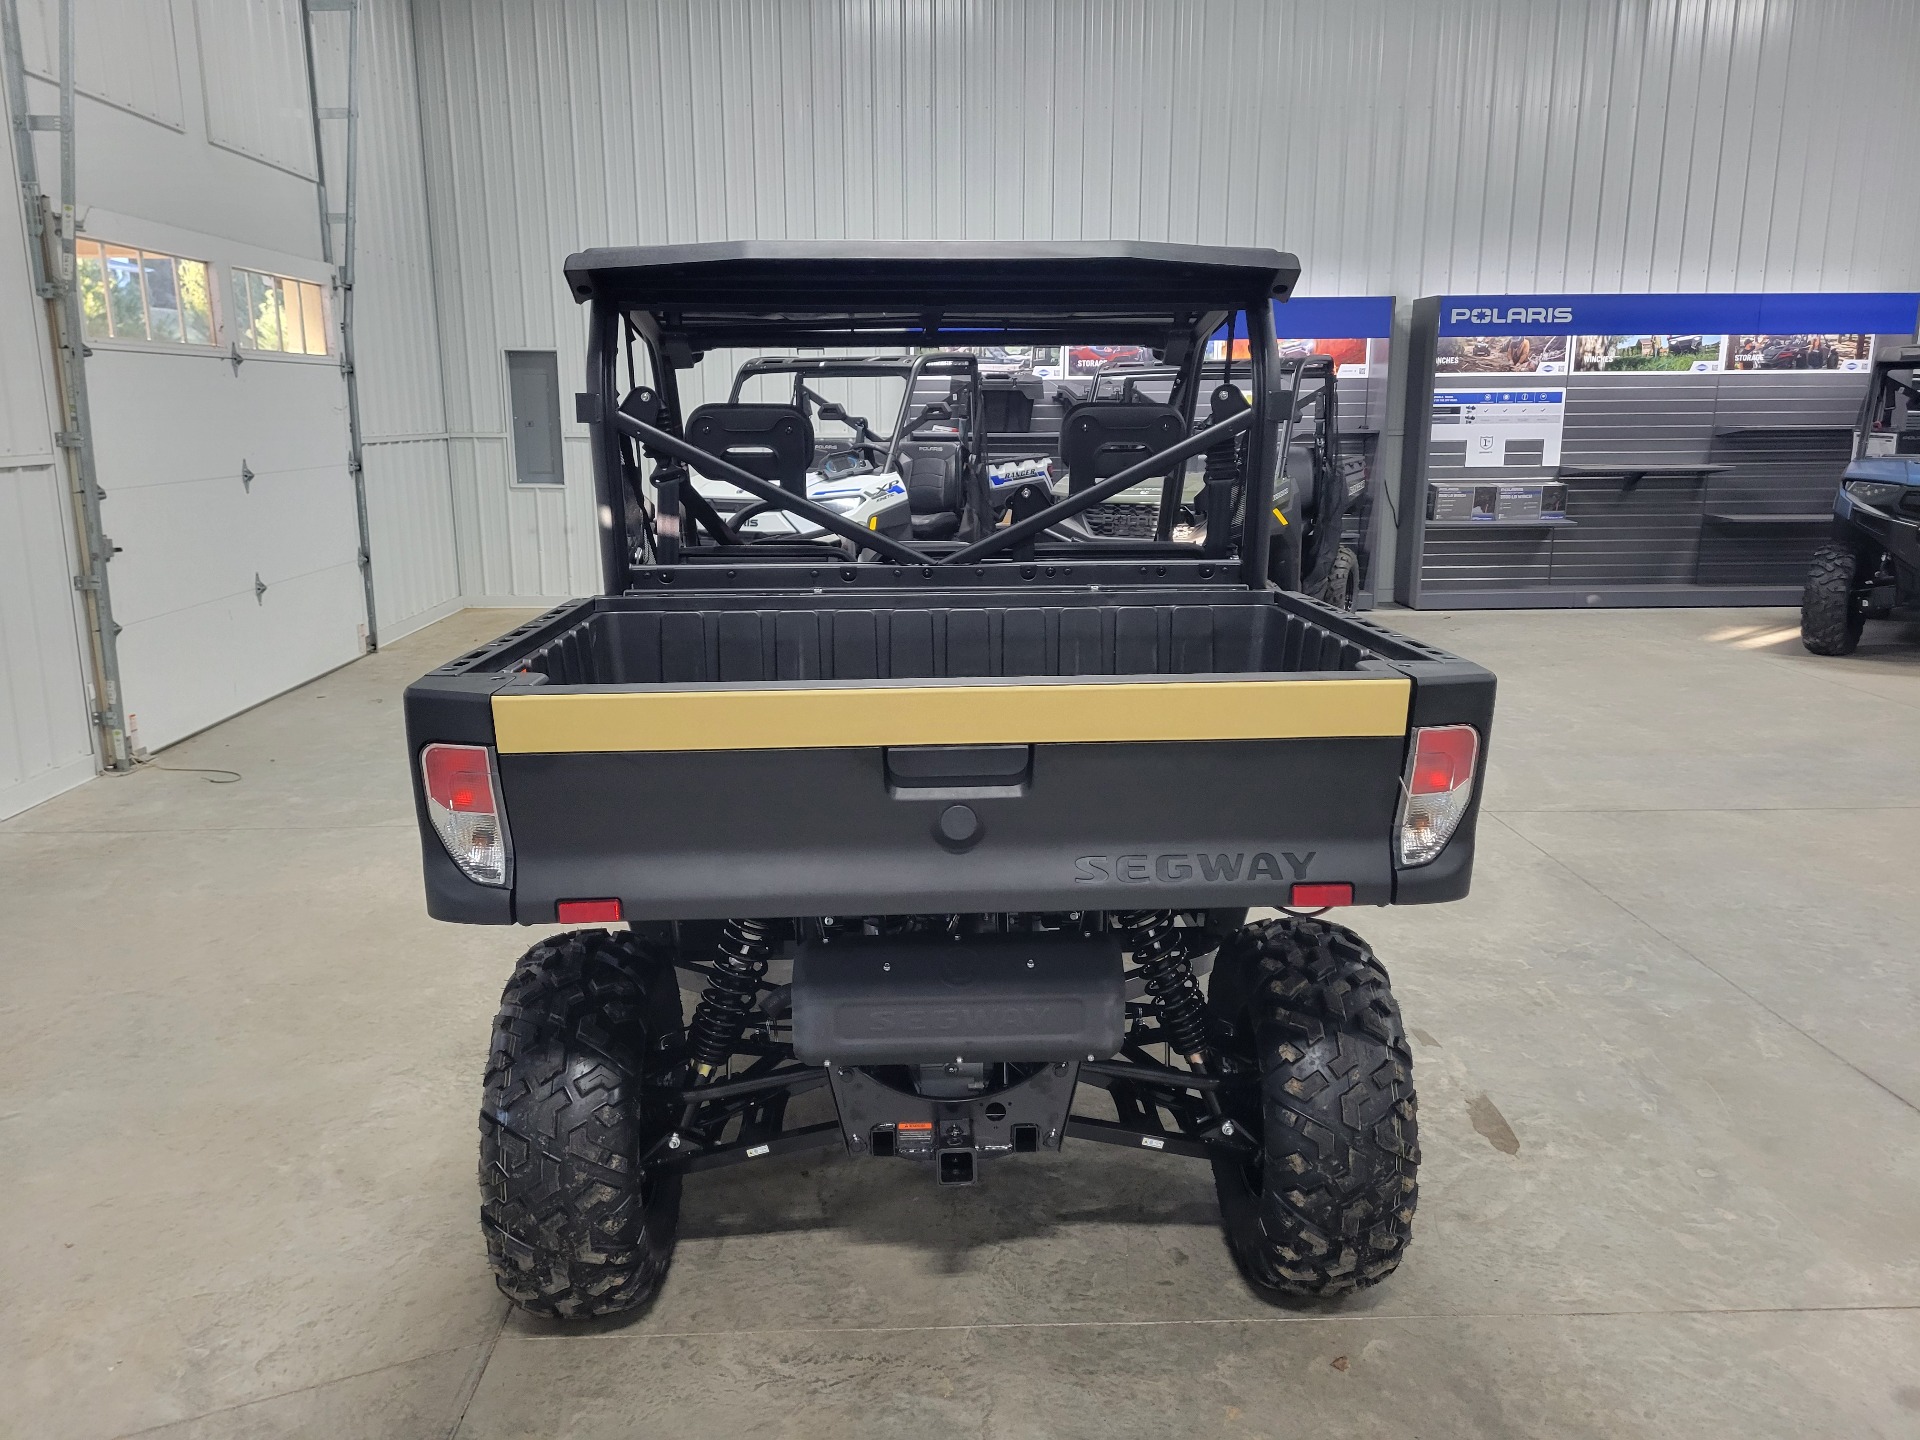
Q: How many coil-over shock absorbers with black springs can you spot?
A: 2